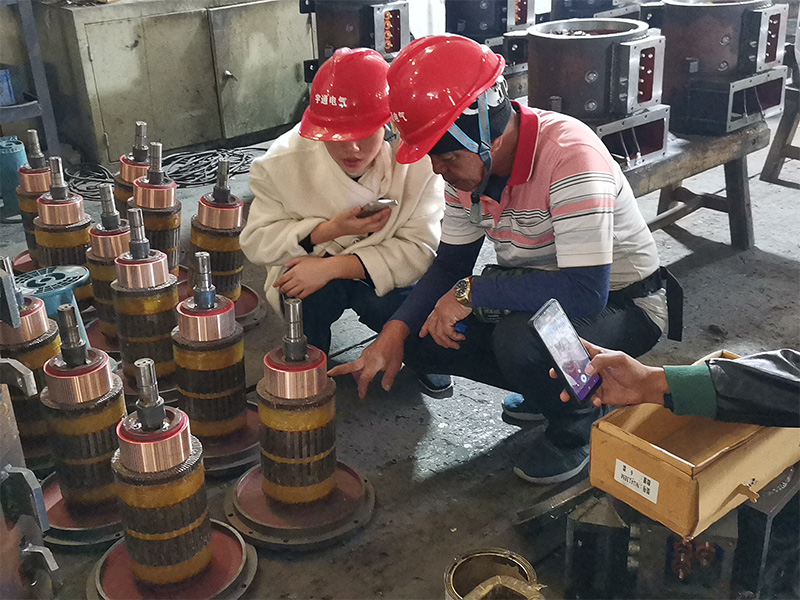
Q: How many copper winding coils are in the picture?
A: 12